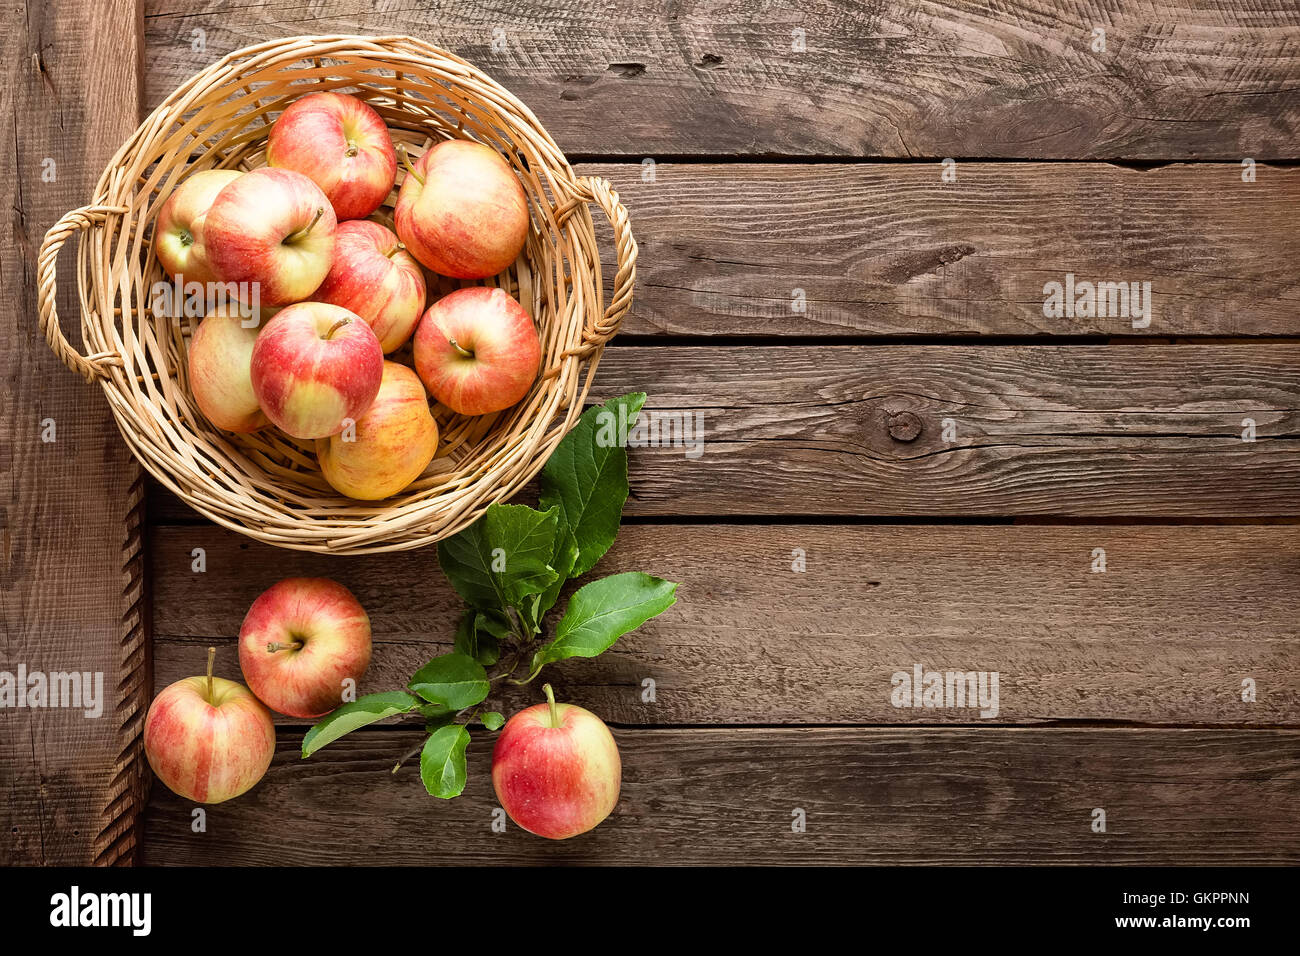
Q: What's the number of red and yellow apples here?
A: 12